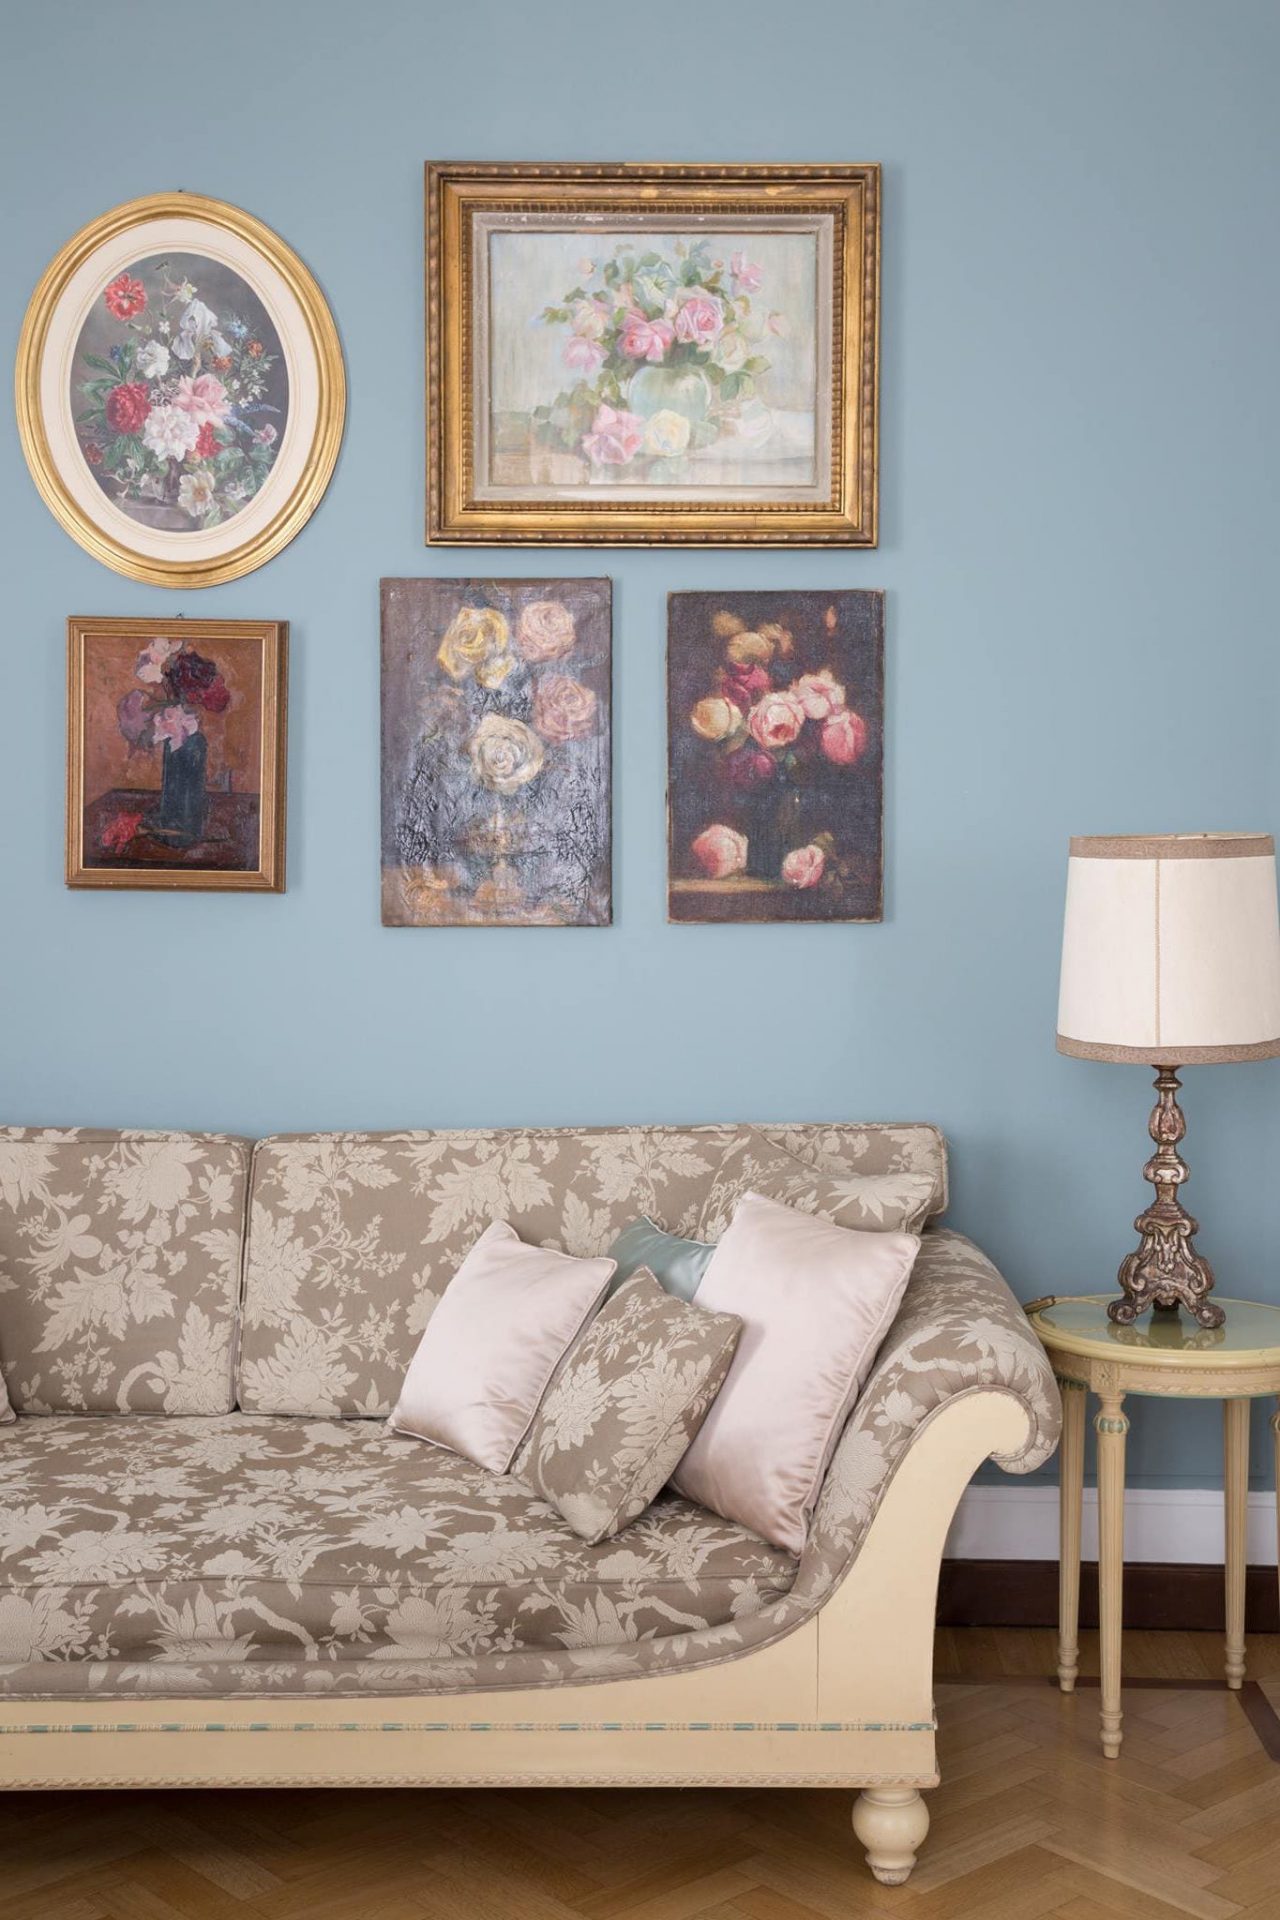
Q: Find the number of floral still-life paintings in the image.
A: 5